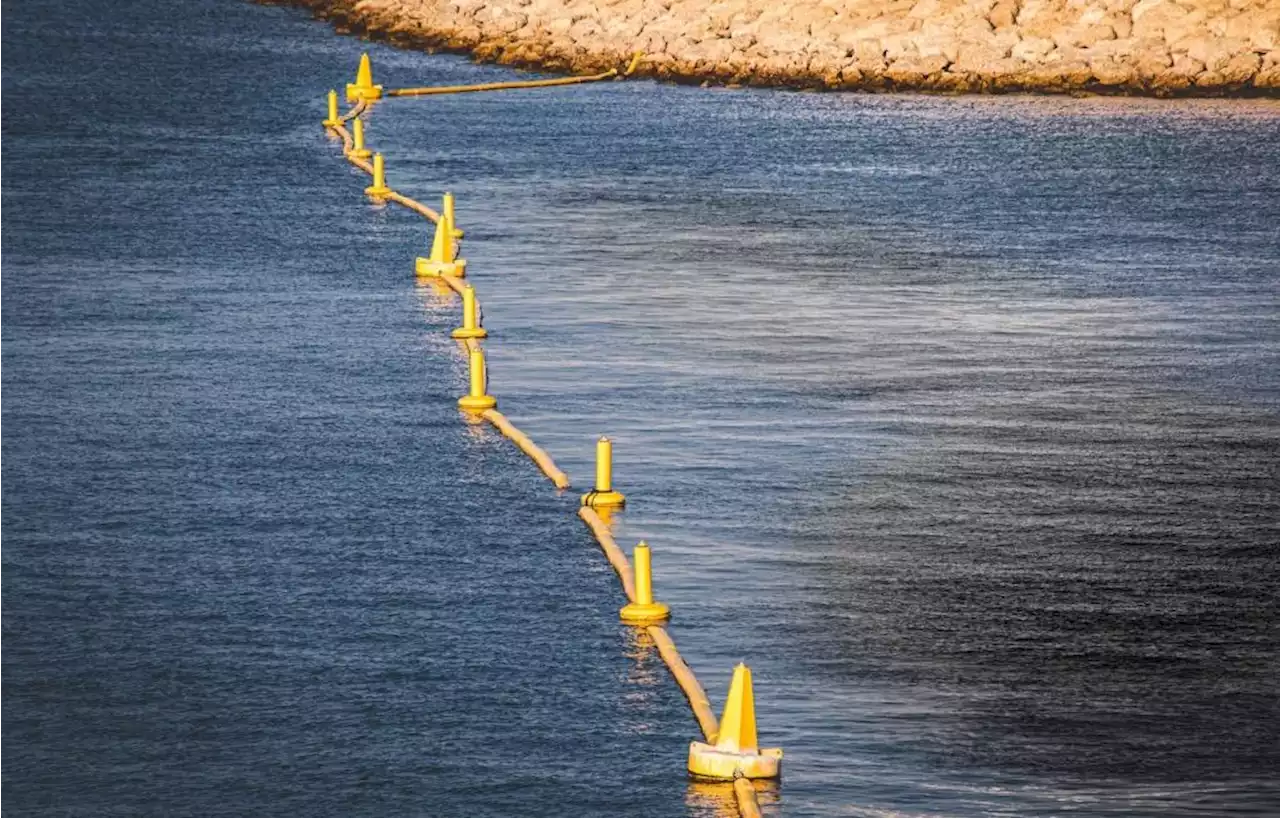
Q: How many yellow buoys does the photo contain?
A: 11